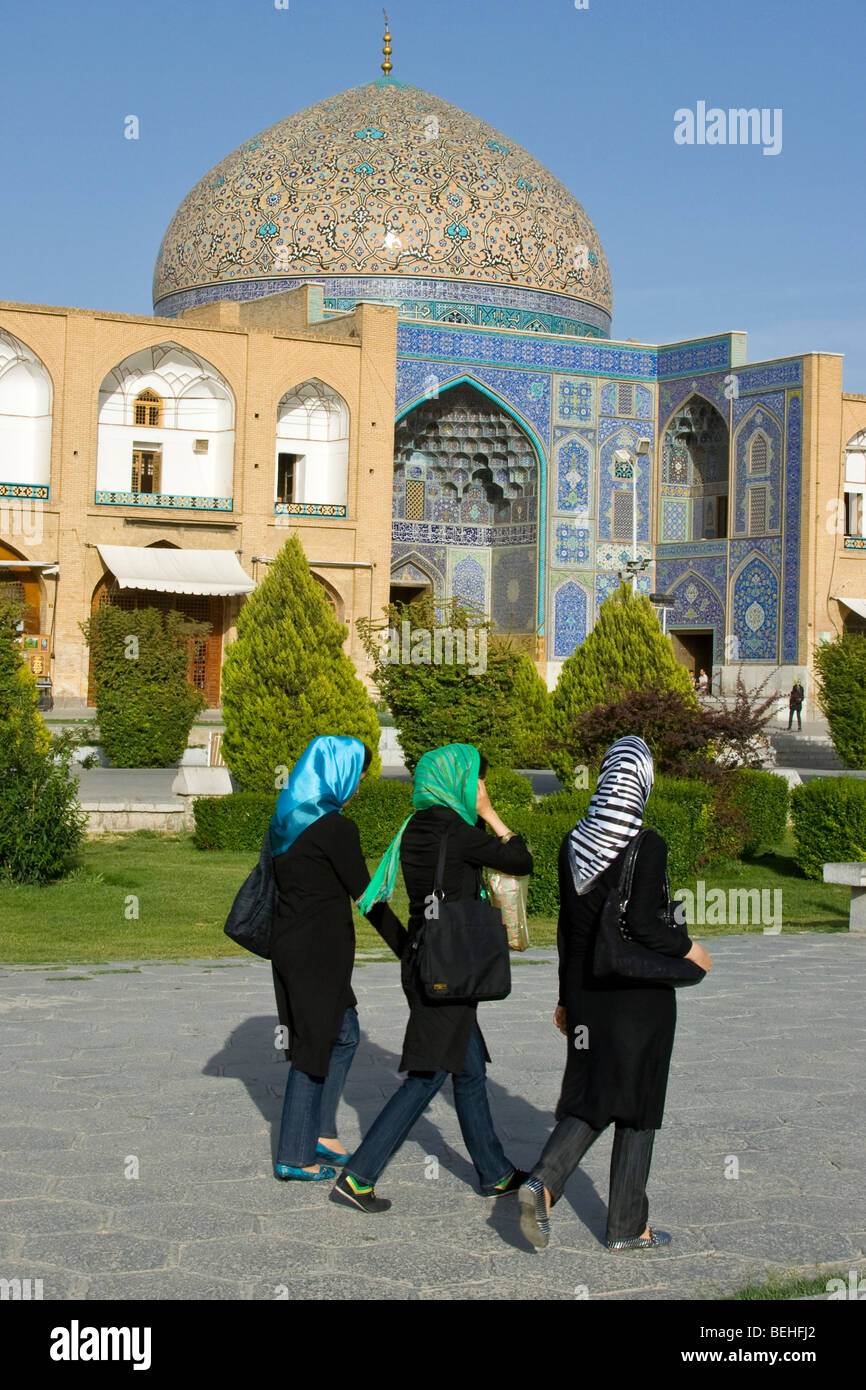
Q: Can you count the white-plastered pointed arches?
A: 4